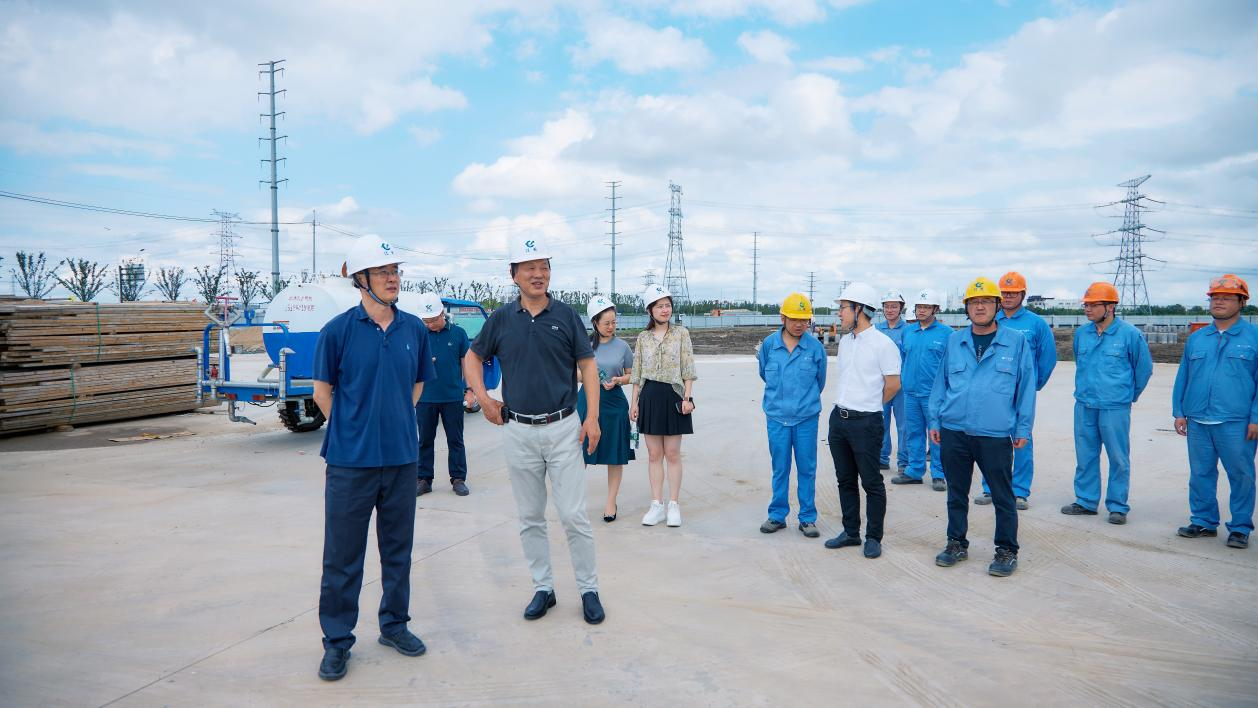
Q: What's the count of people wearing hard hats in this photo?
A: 13